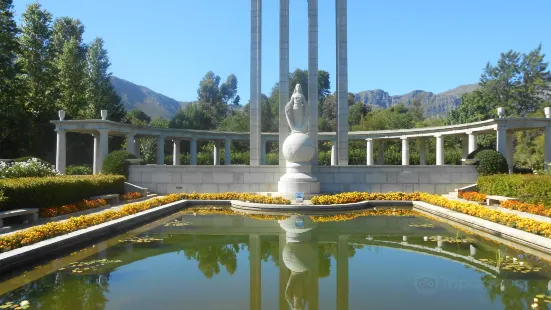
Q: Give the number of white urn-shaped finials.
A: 4